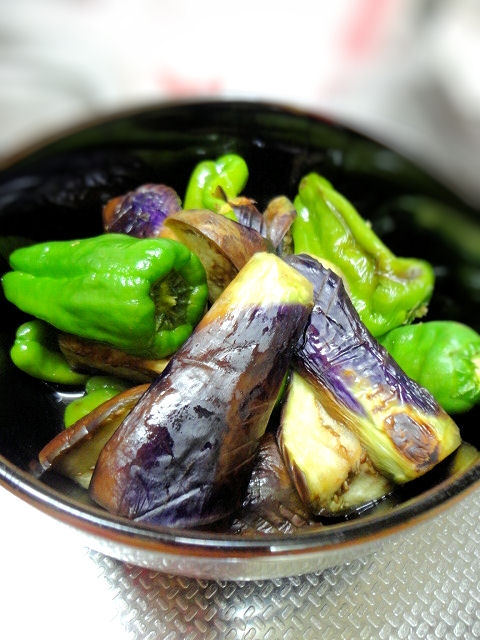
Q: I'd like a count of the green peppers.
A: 6